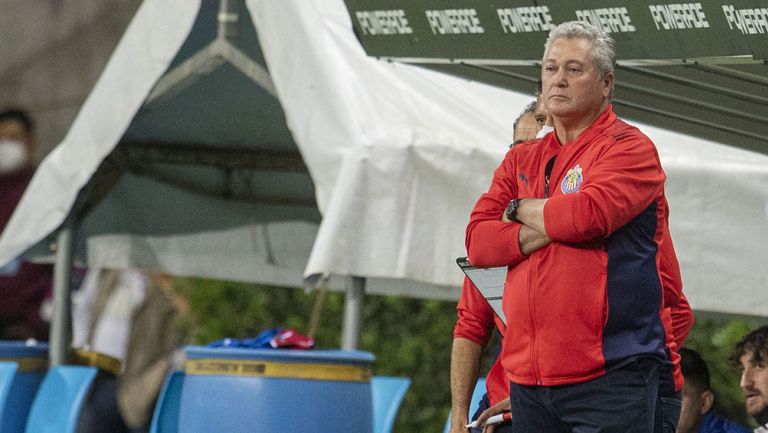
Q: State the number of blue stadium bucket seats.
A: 5